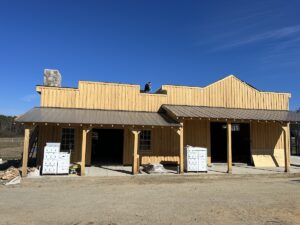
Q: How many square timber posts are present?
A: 6